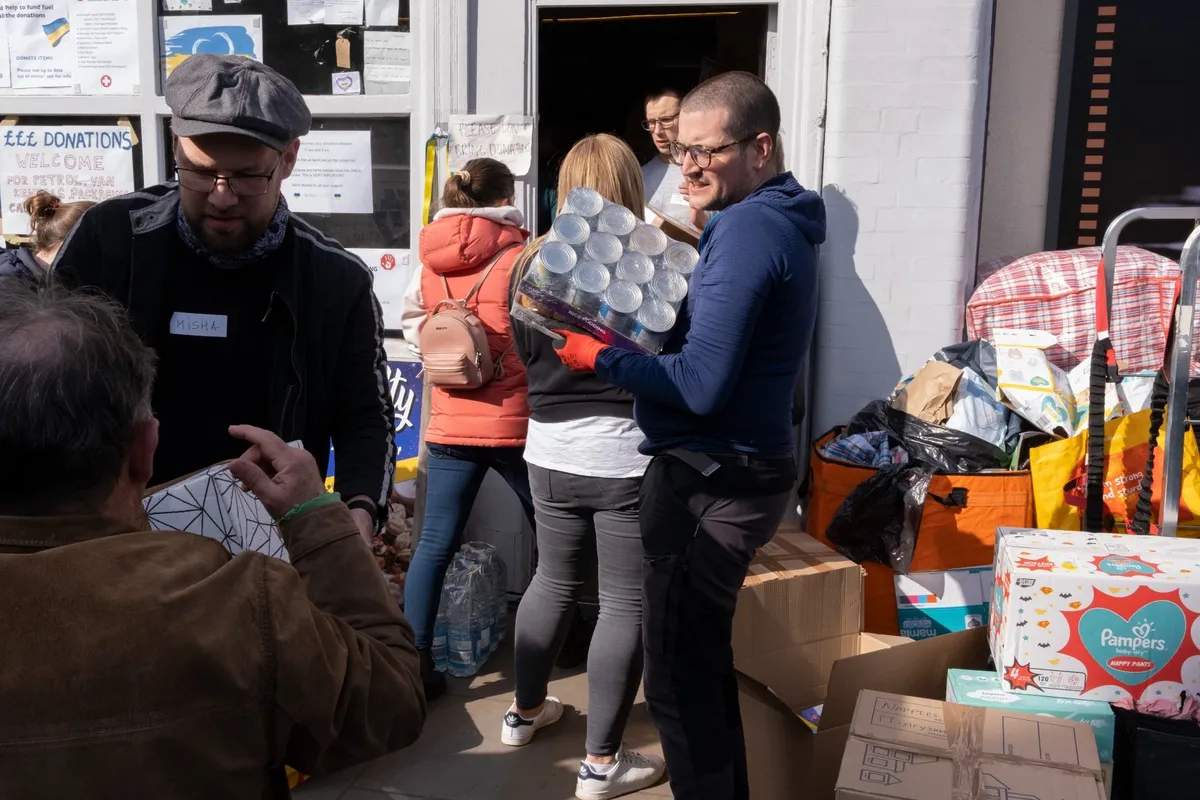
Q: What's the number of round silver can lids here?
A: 12